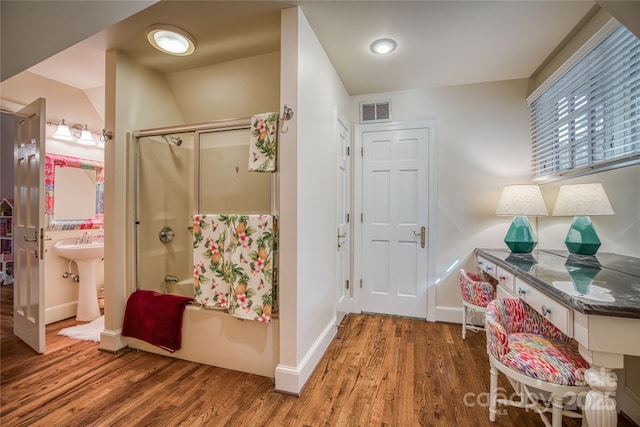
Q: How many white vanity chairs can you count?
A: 2